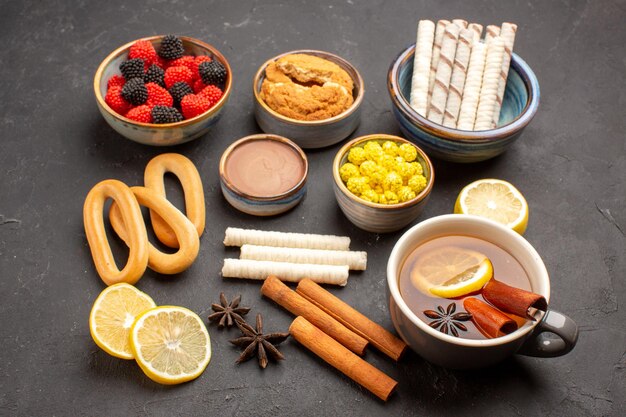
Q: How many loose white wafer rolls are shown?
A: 3